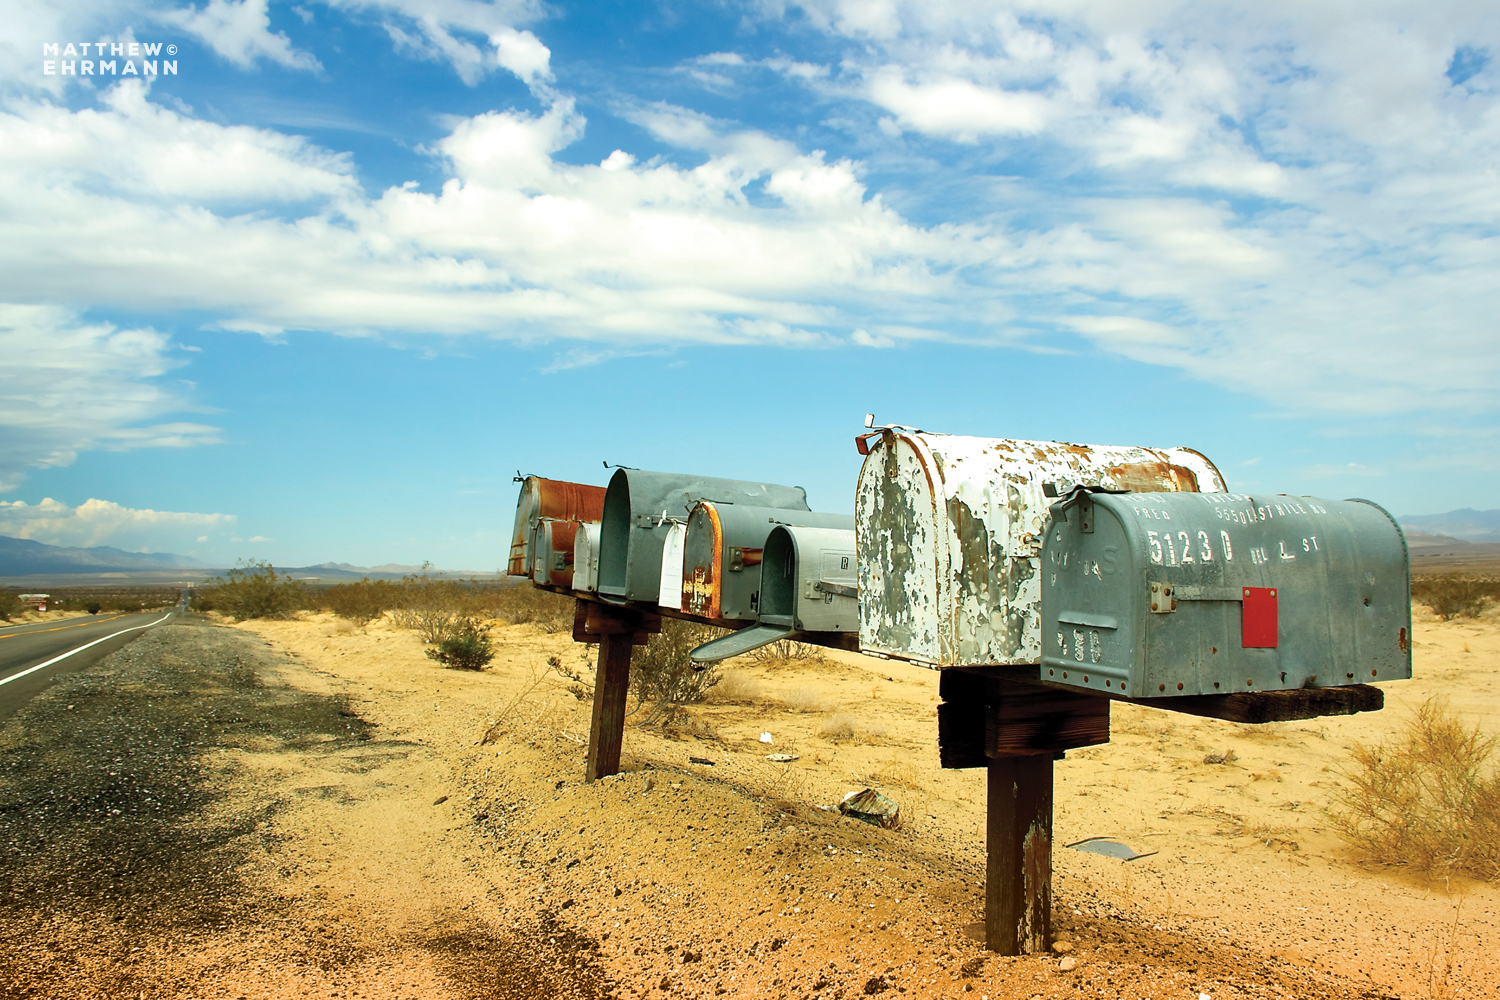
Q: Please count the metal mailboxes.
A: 9